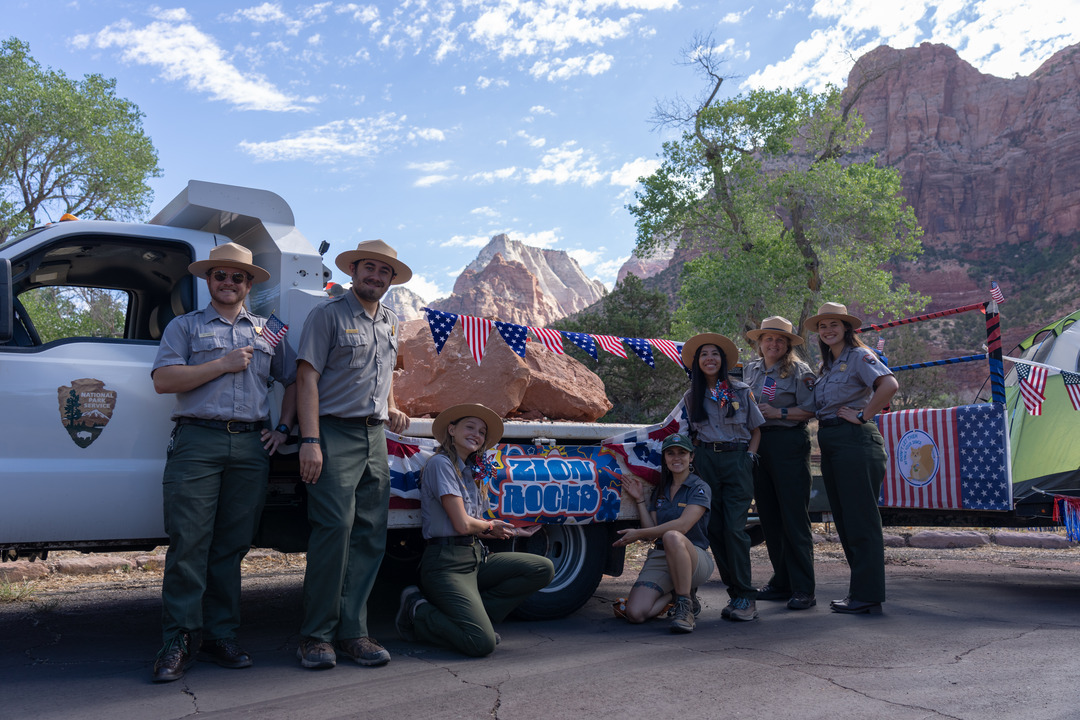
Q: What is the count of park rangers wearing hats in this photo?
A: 7